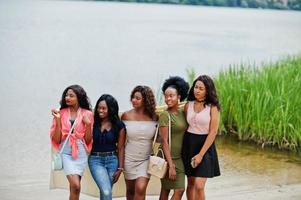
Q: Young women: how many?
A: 5